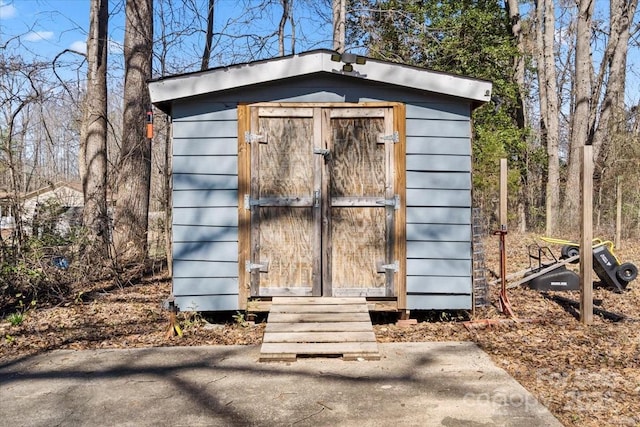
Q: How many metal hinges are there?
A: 6